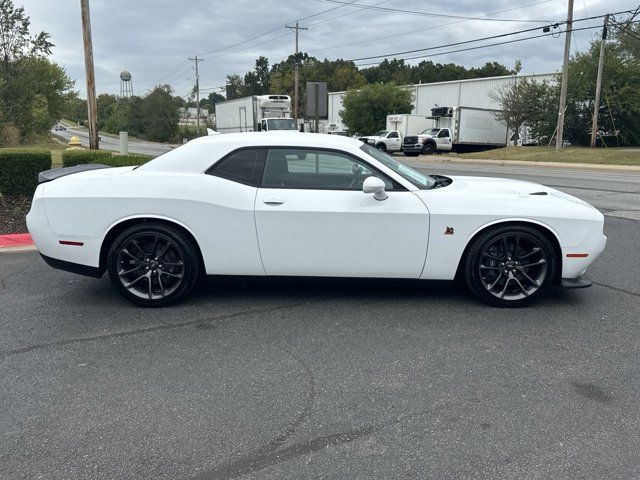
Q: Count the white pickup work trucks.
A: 2